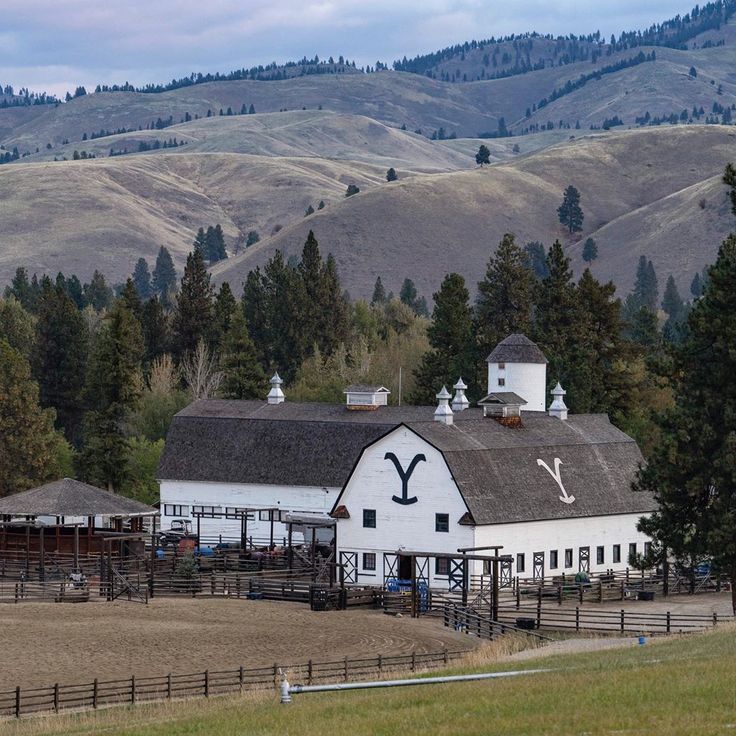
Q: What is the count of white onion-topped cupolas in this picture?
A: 4